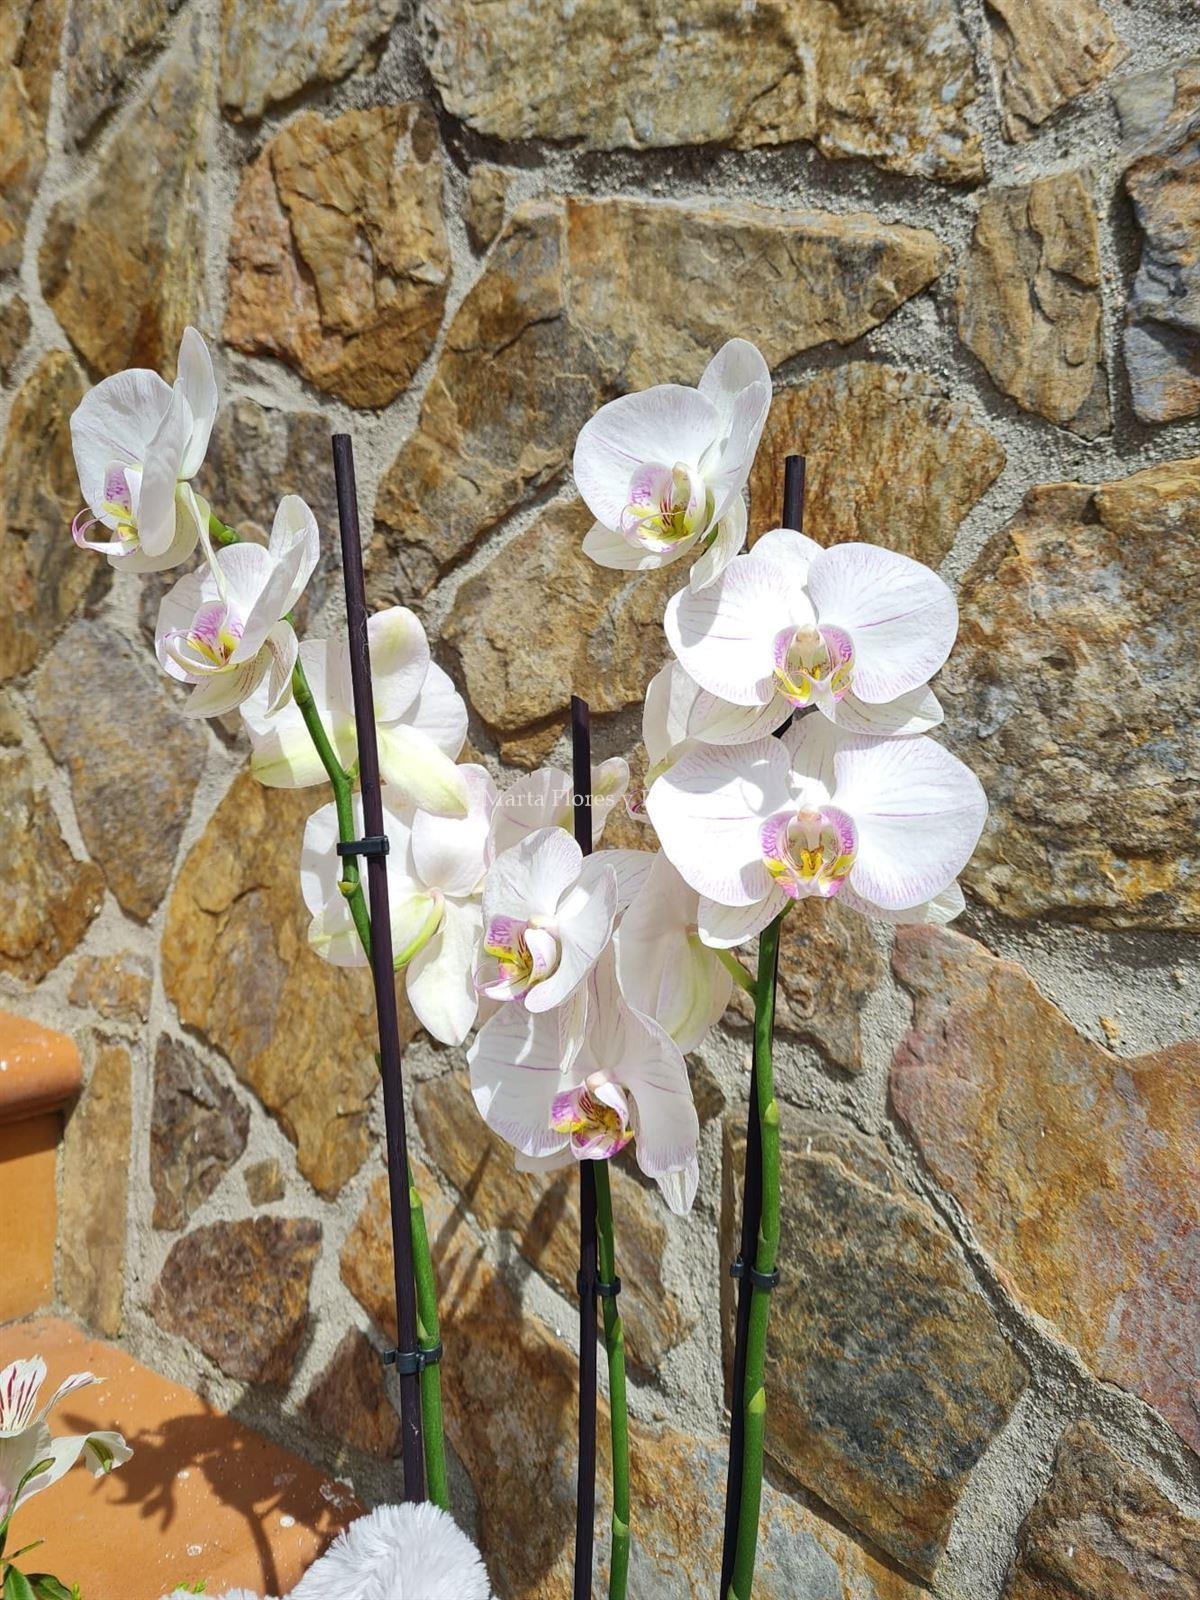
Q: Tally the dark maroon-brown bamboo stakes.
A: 3